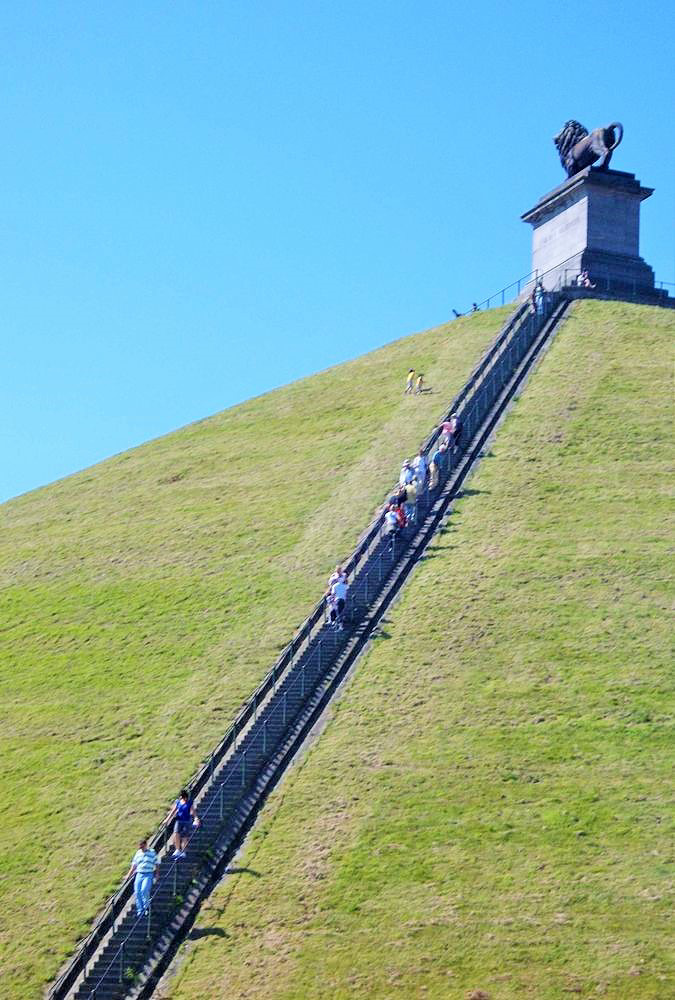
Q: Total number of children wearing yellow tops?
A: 2